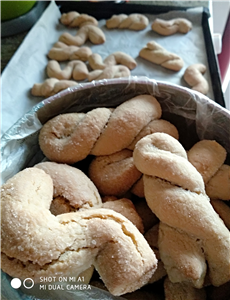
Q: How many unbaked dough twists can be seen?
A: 11